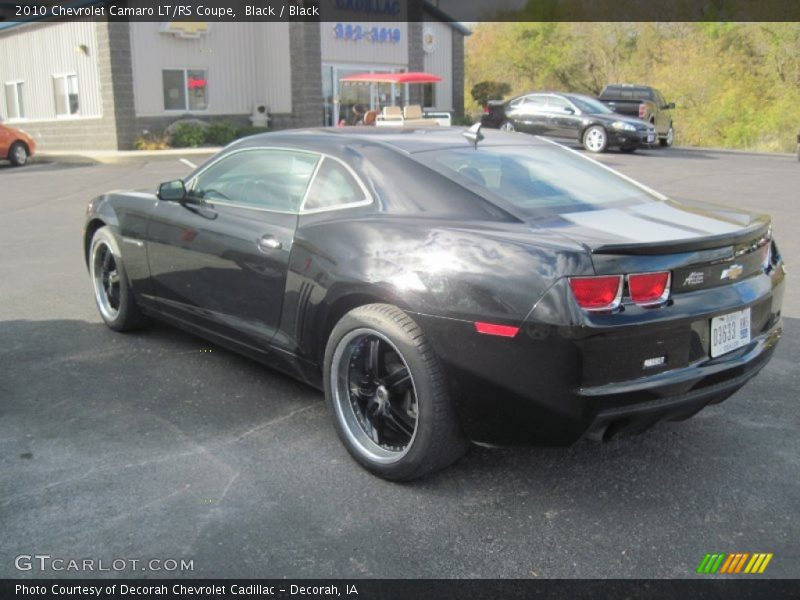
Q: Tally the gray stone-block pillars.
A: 4